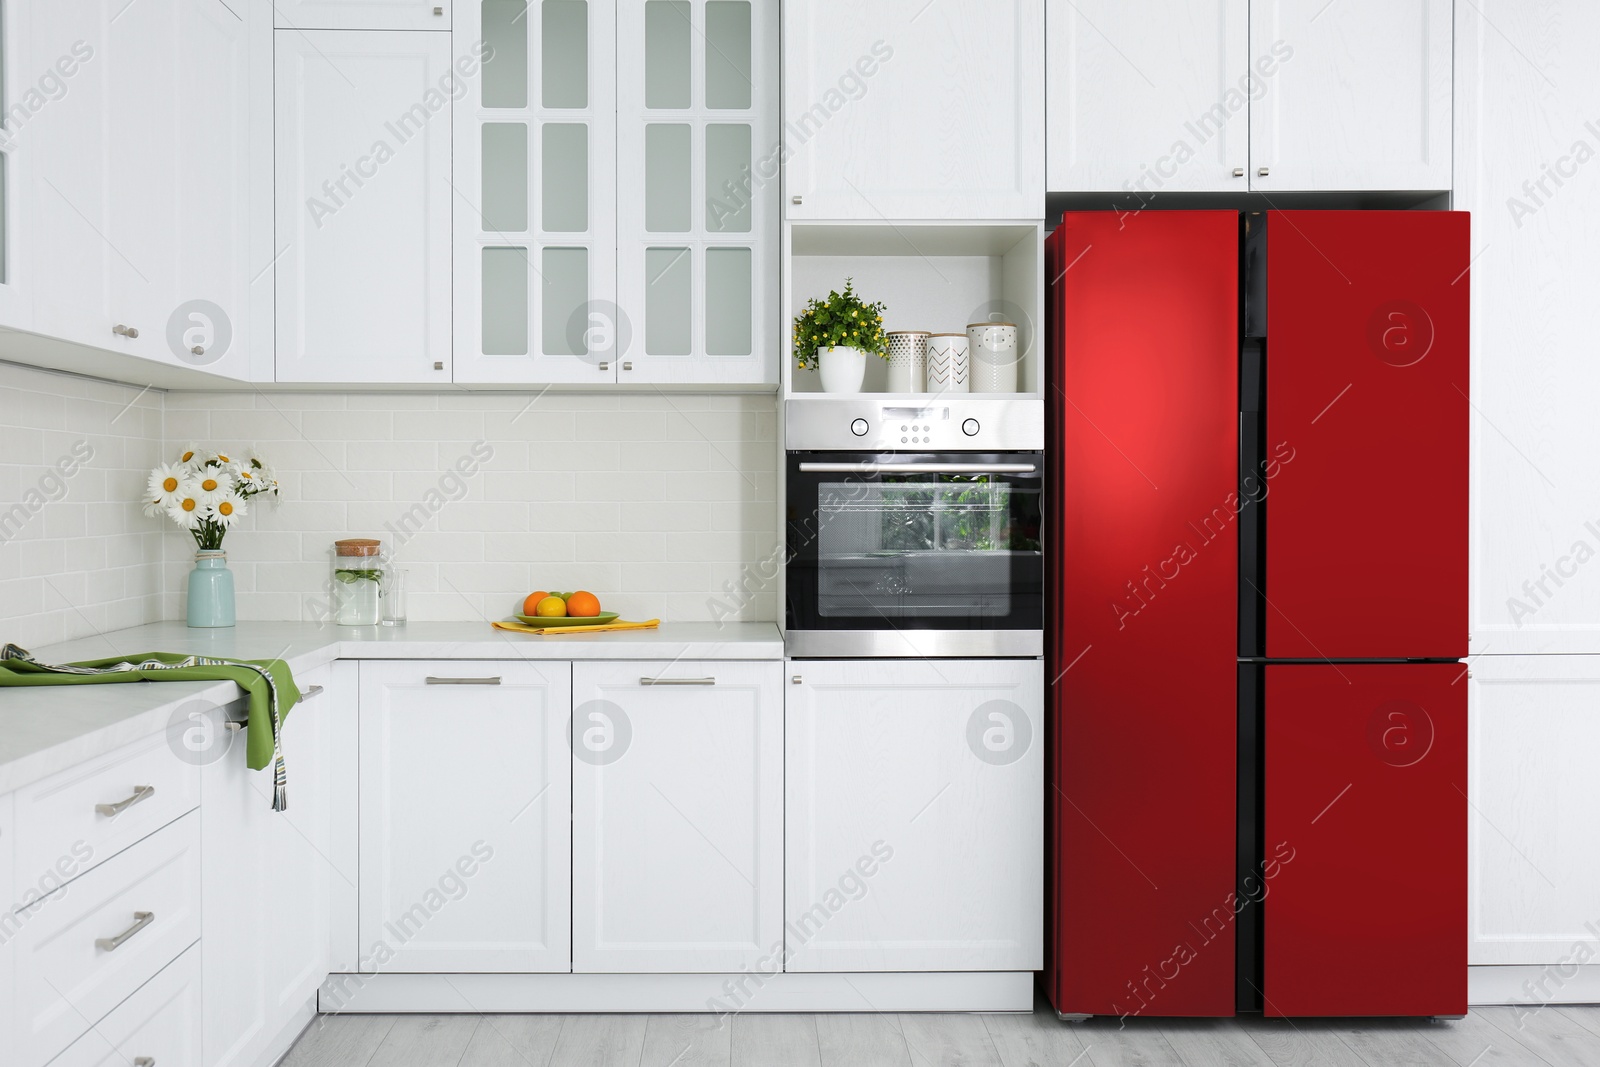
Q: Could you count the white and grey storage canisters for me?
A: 3